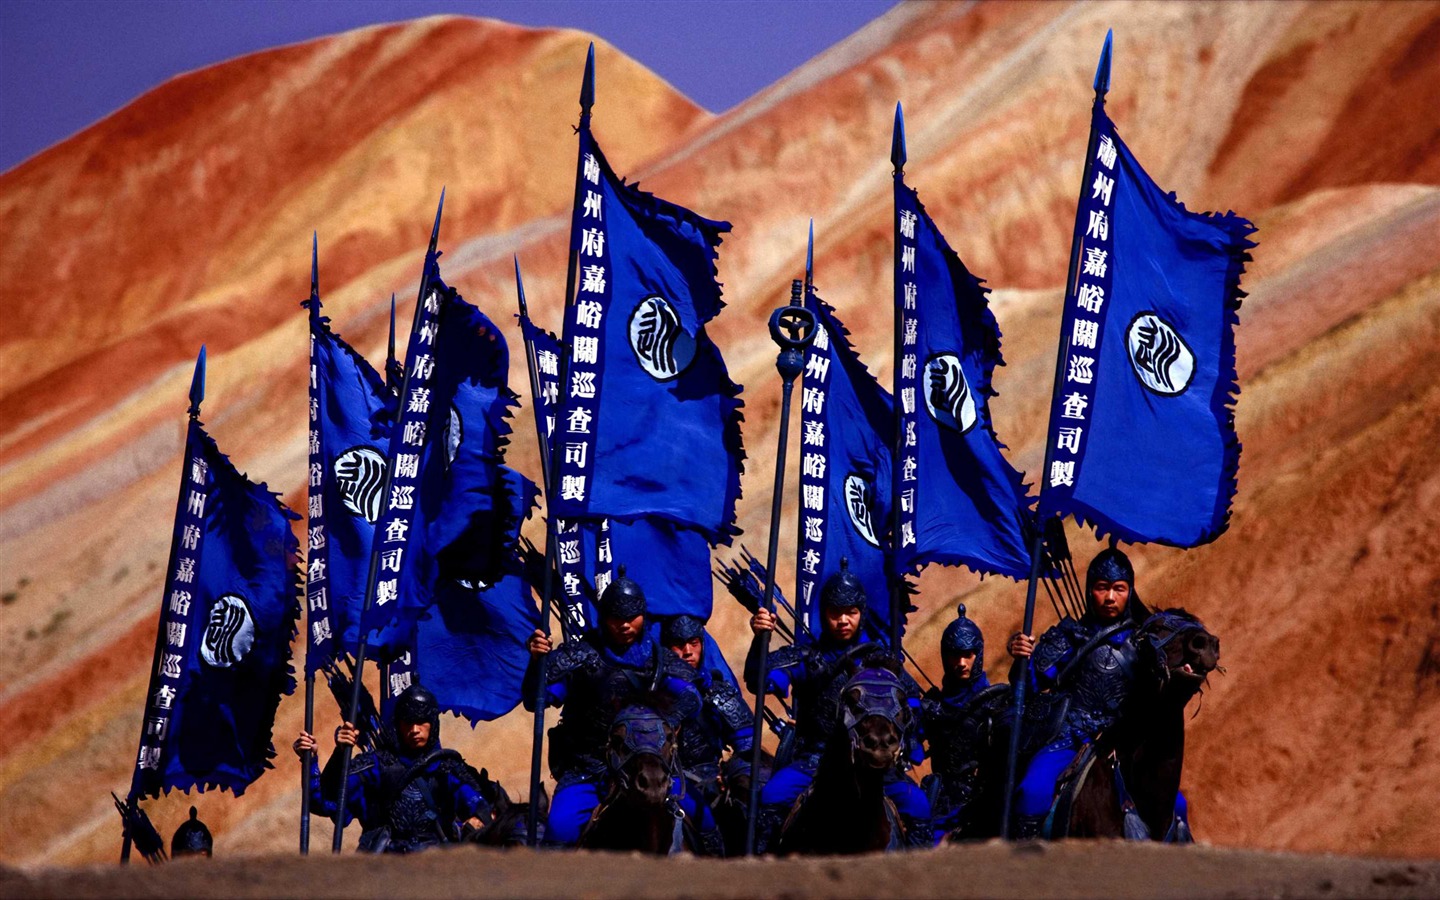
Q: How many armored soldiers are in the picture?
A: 7